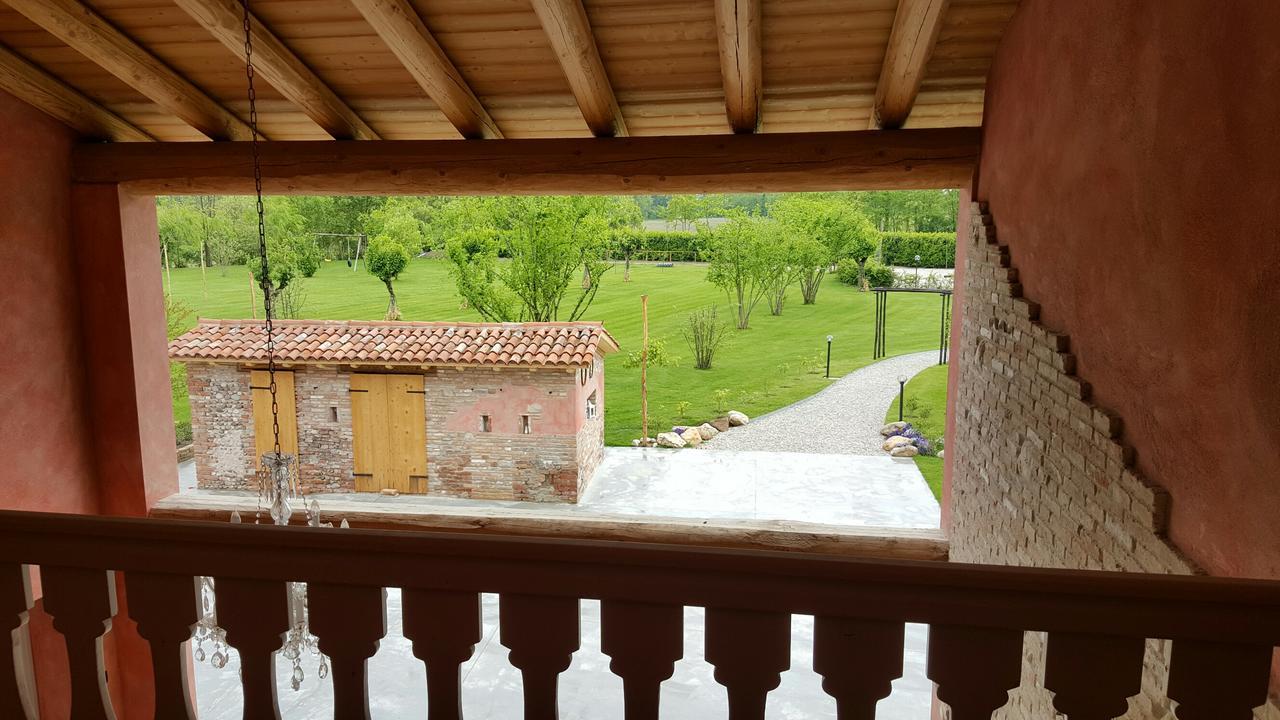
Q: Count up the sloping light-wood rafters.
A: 7